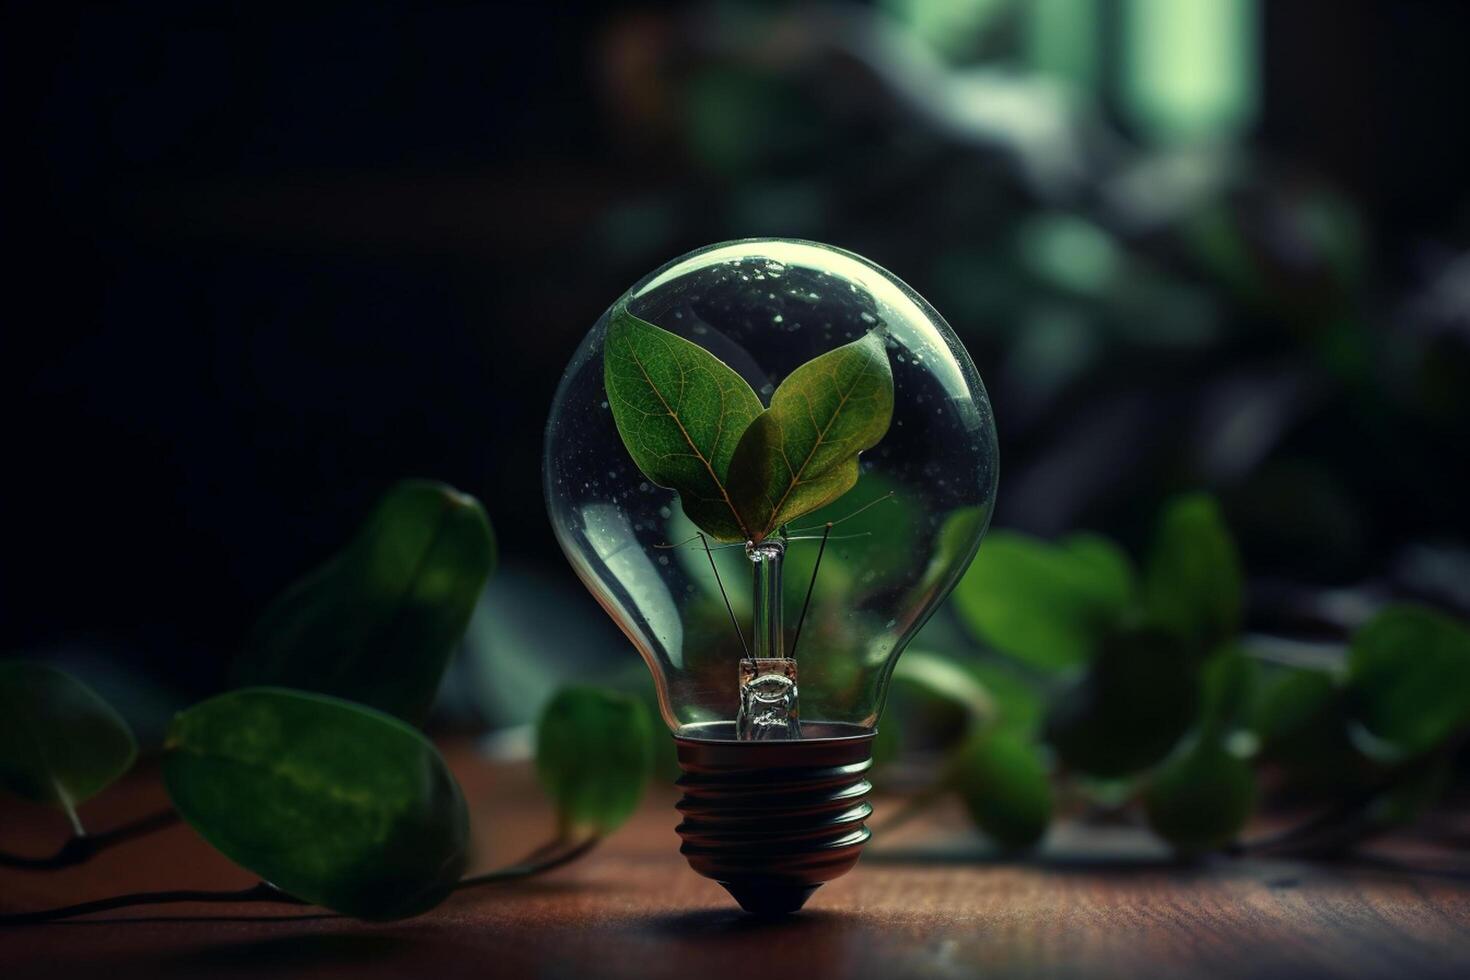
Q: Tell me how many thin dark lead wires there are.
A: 2